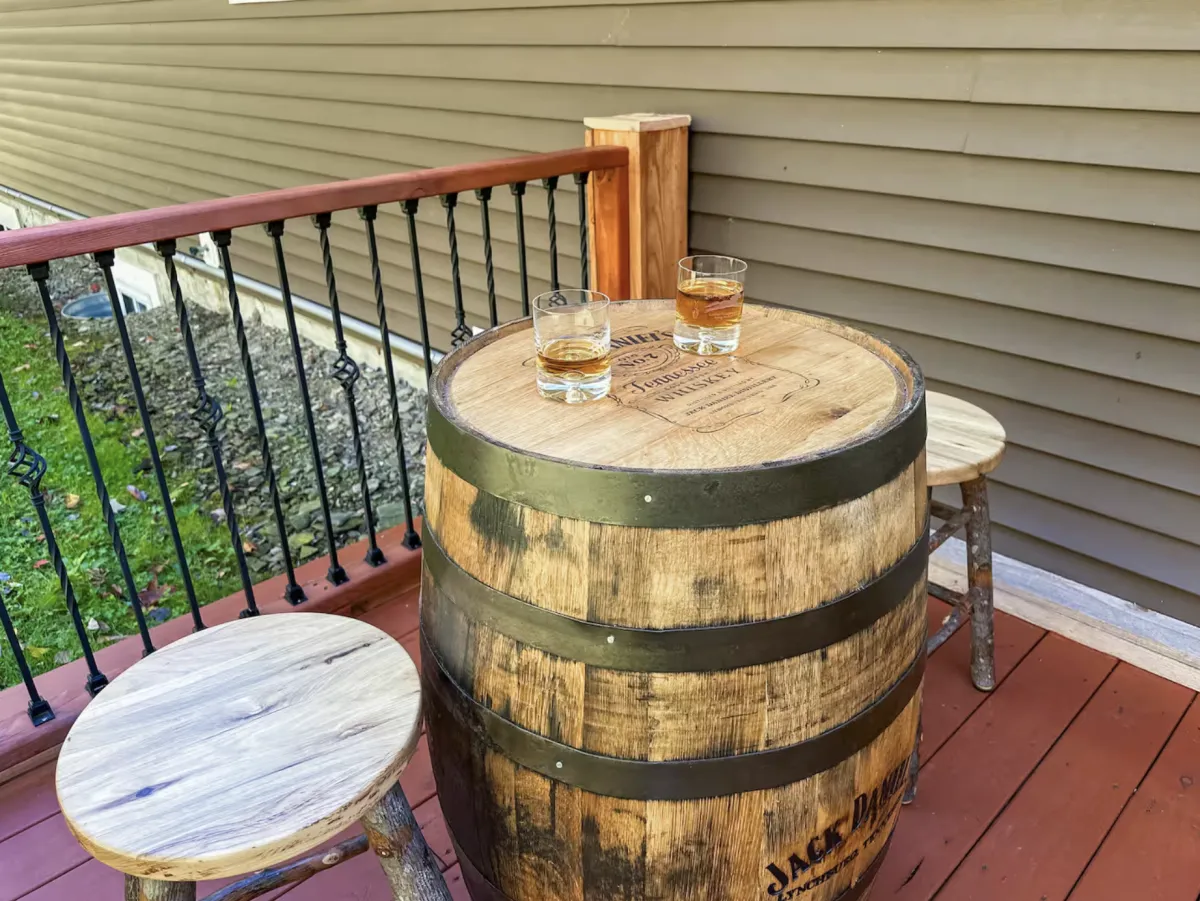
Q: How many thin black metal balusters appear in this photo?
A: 15